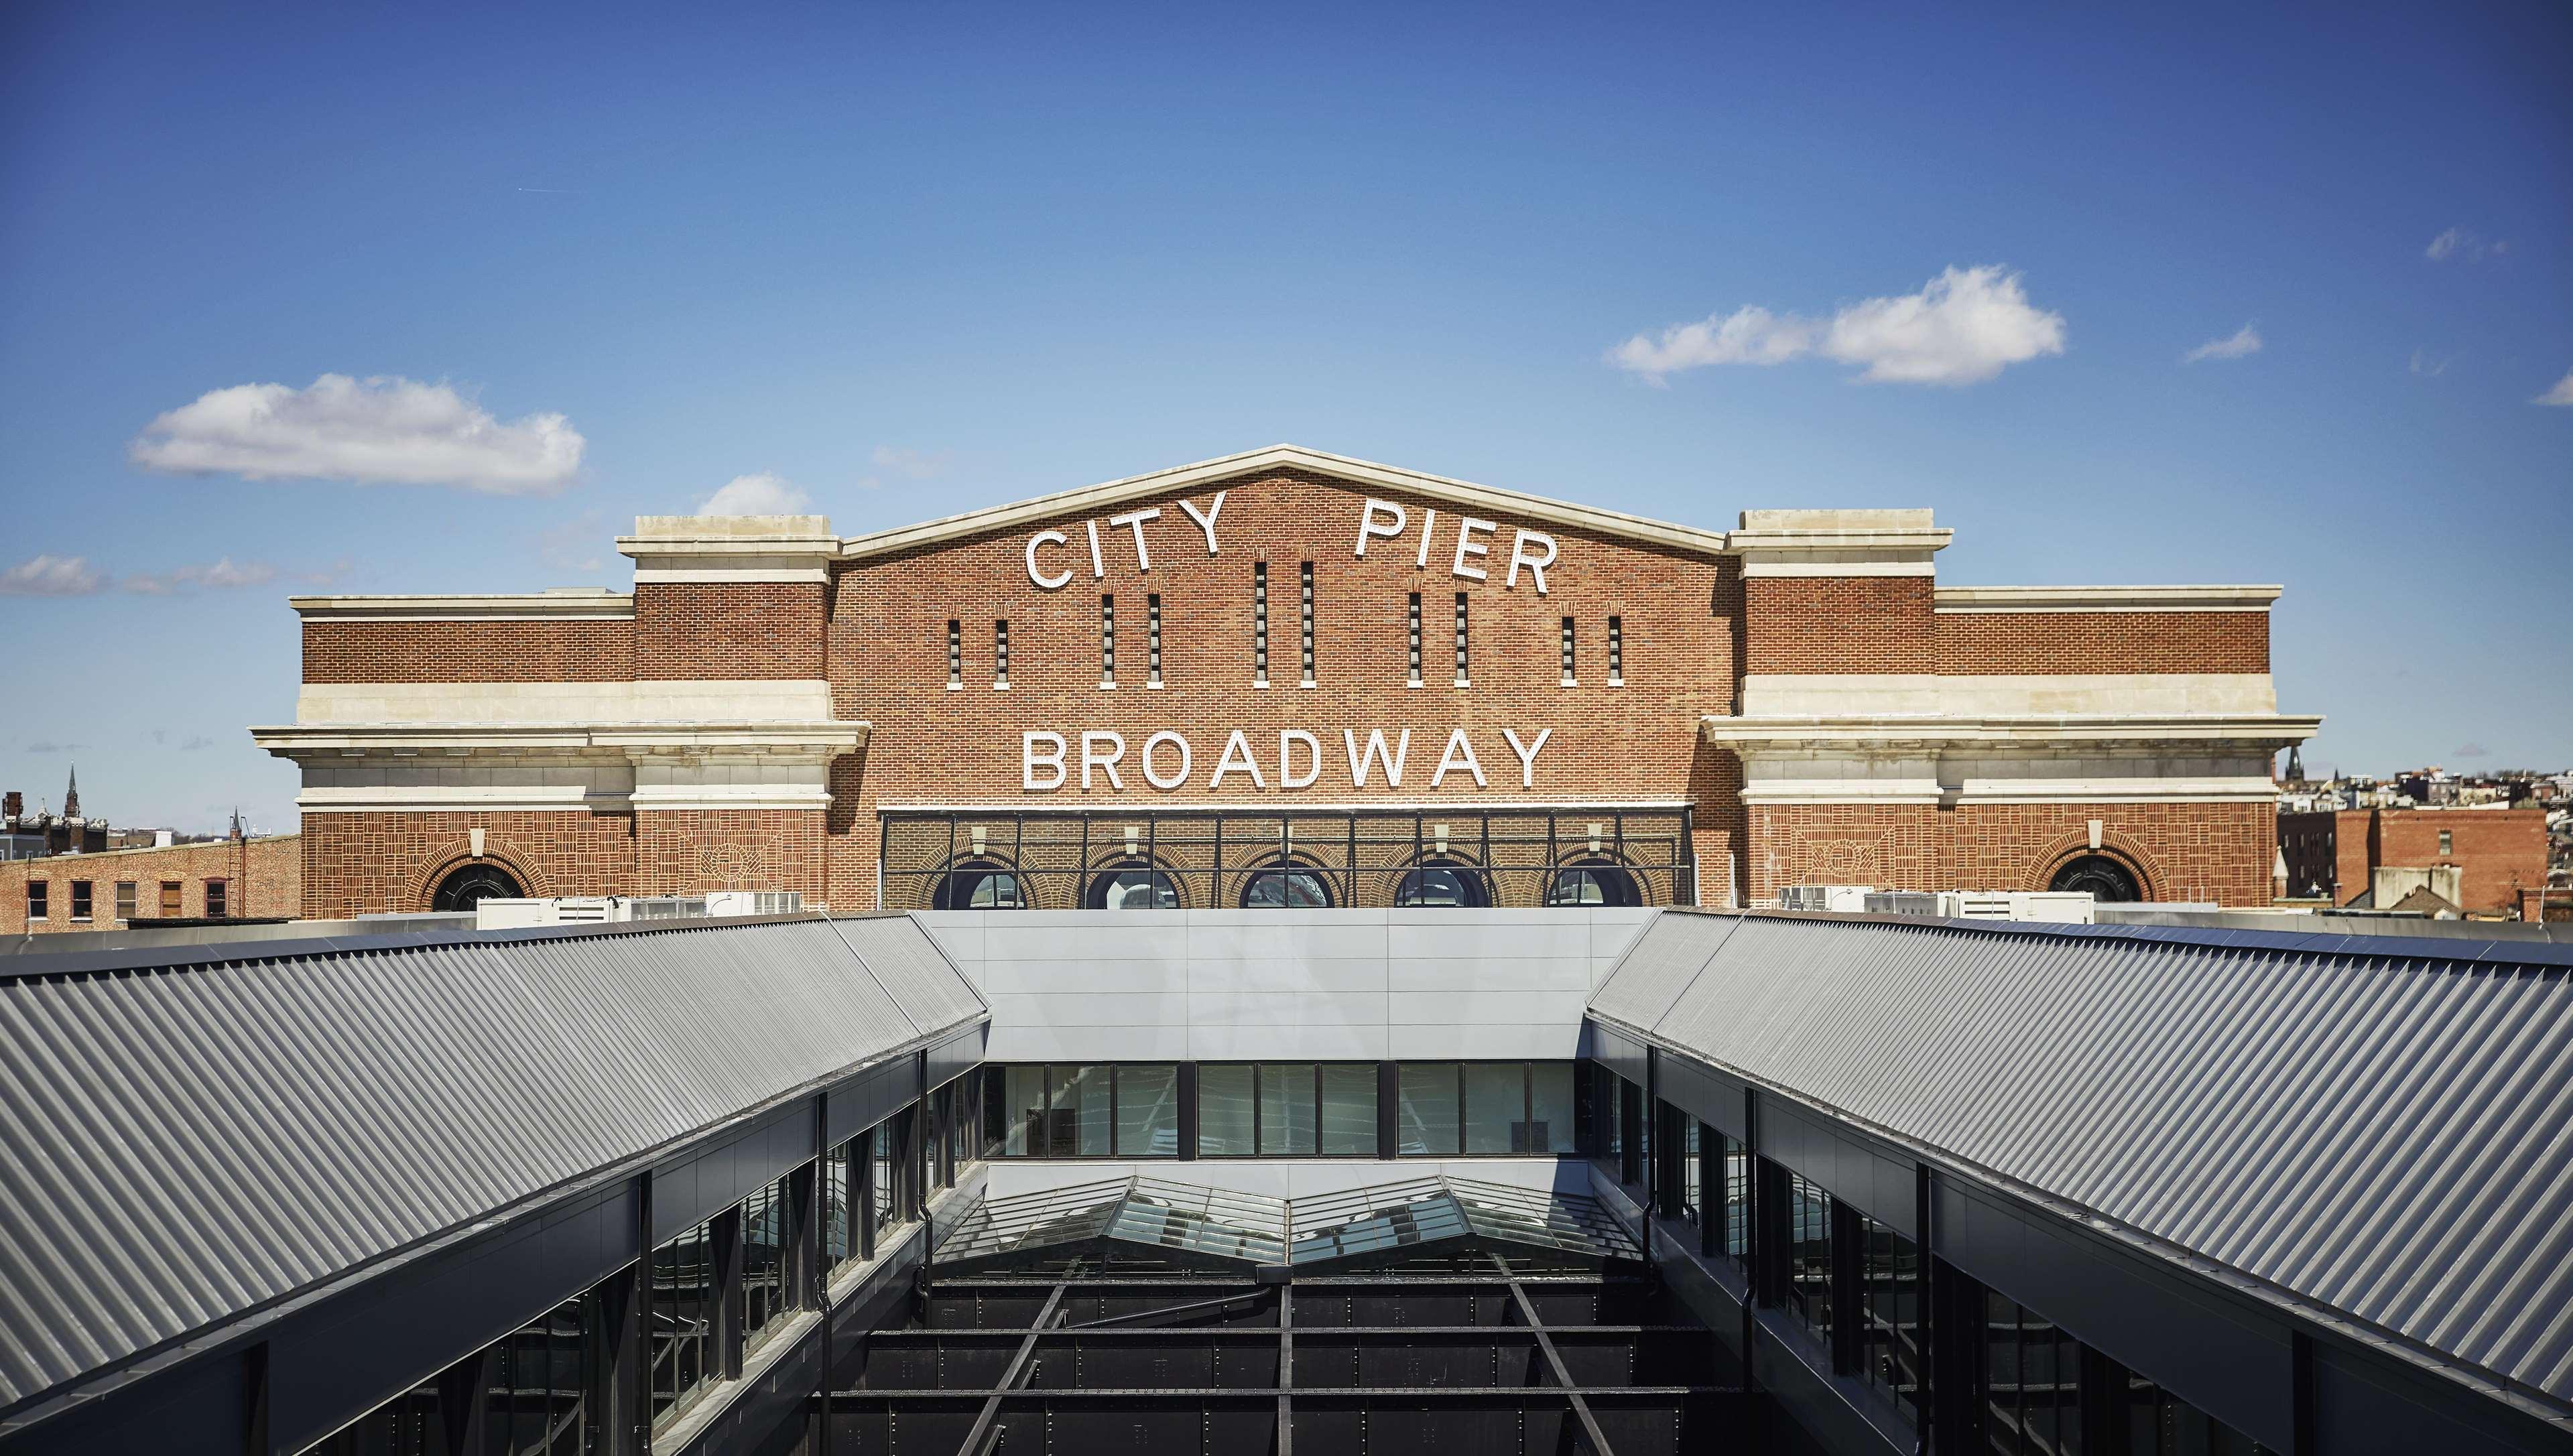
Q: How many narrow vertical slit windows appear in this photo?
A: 10